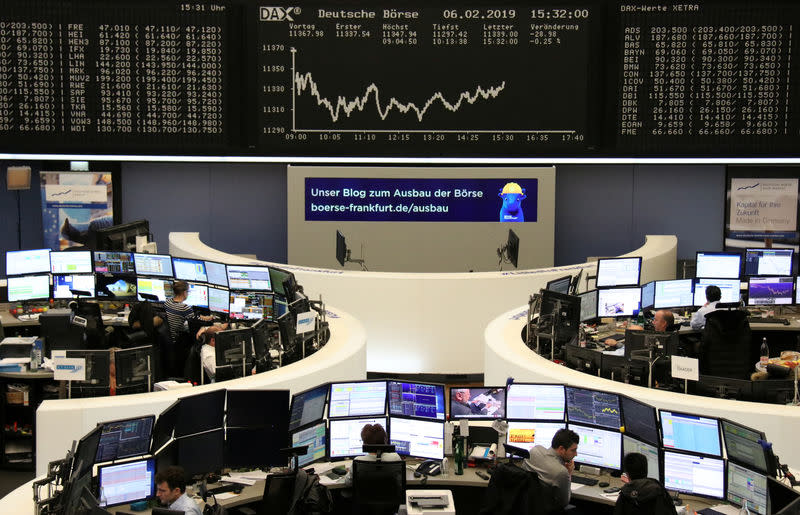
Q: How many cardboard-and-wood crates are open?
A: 0